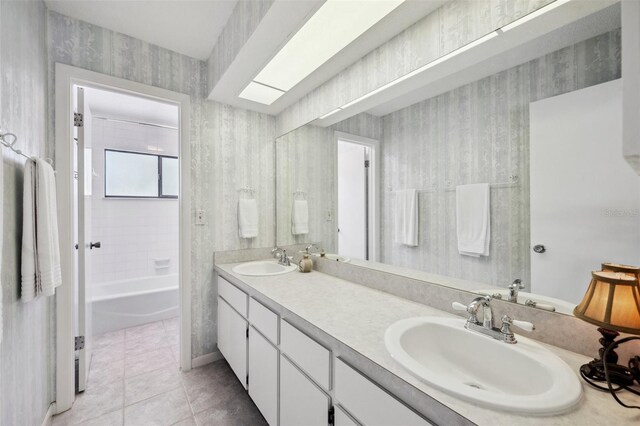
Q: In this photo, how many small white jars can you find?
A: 0